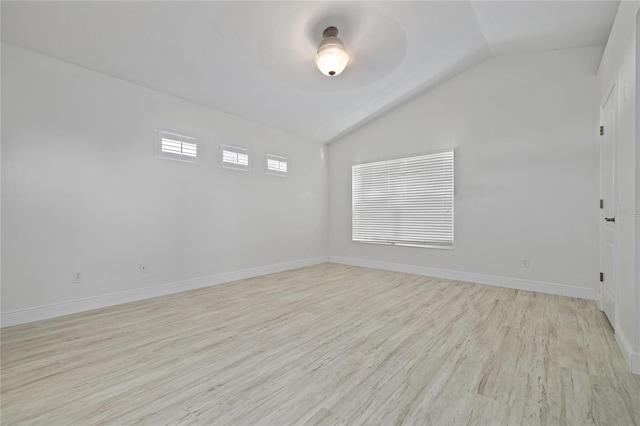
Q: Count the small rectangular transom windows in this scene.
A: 3